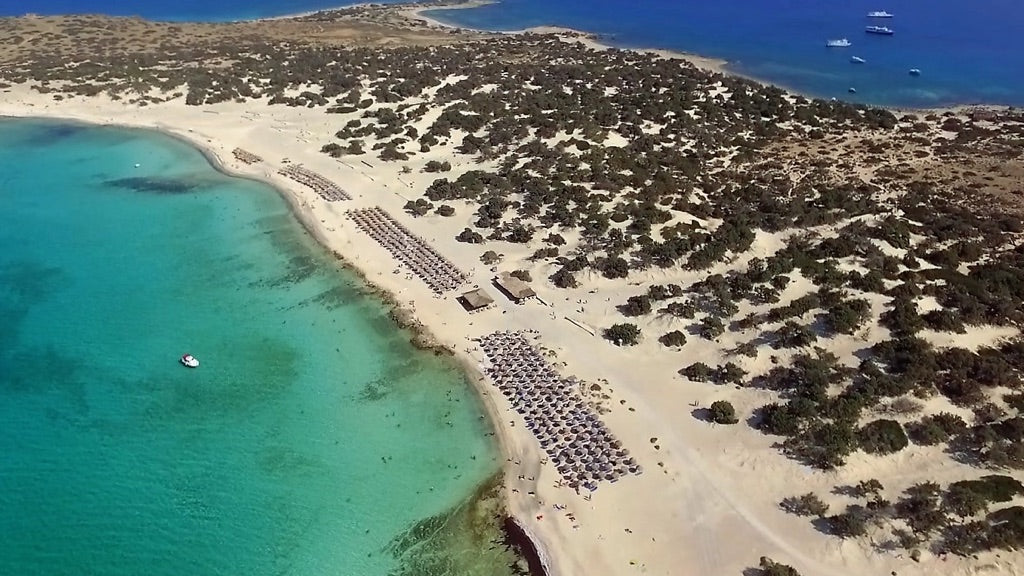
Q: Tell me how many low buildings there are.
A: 2